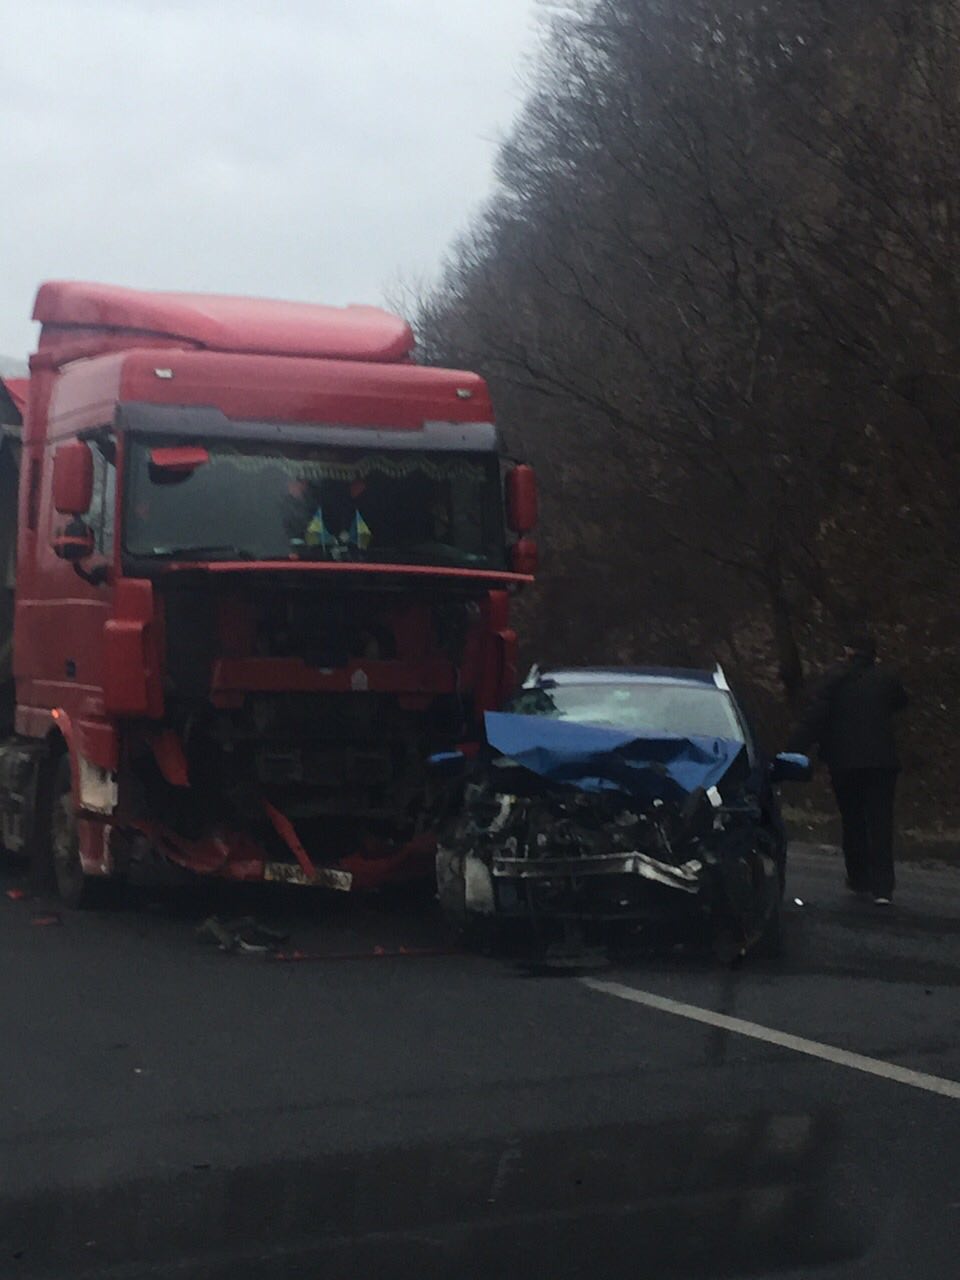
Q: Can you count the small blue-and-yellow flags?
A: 2